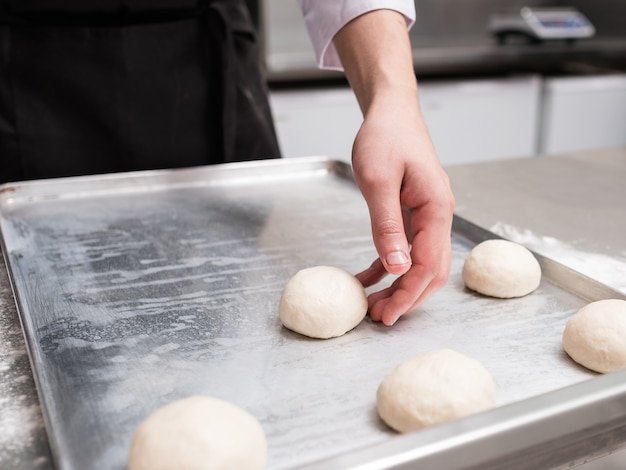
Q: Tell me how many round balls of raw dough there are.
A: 5